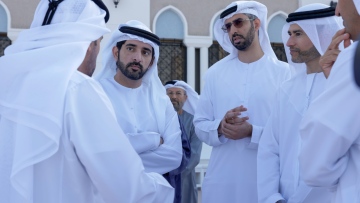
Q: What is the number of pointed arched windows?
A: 4